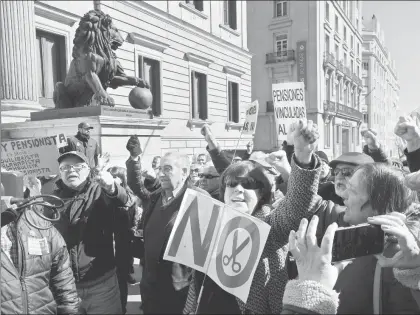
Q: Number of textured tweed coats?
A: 1